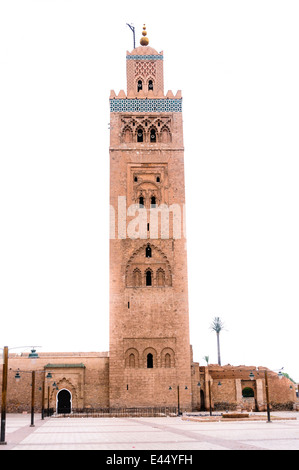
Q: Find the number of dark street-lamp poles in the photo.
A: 7